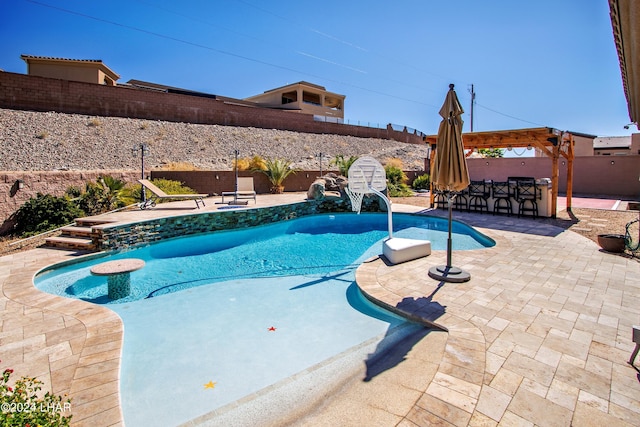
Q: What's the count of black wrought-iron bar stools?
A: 5